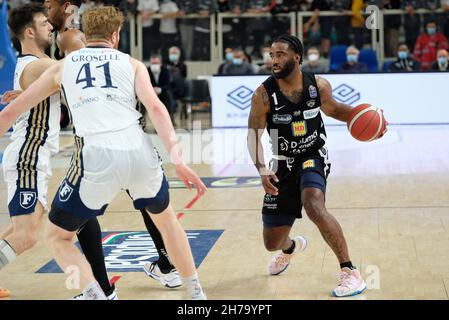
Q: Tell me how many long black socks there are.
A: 2